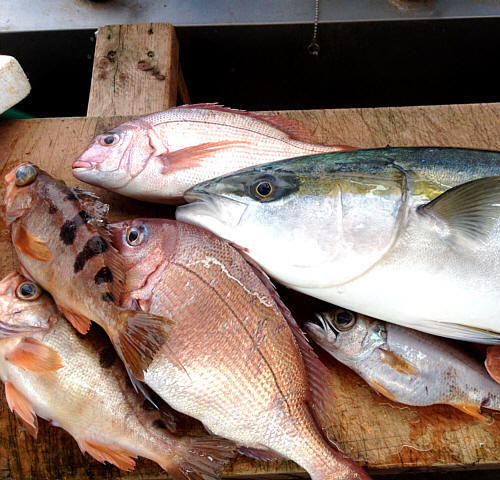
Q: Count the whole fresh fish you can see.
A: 6